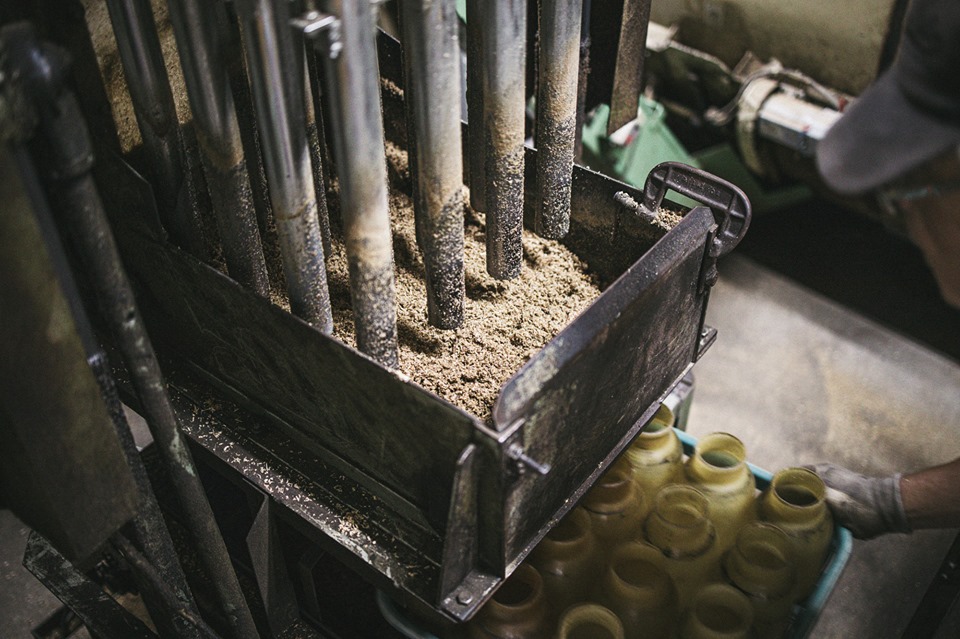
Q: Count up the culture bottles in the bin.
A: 11